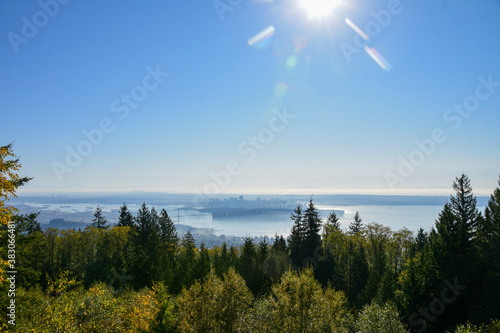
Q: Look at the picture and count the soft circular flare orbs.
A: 3